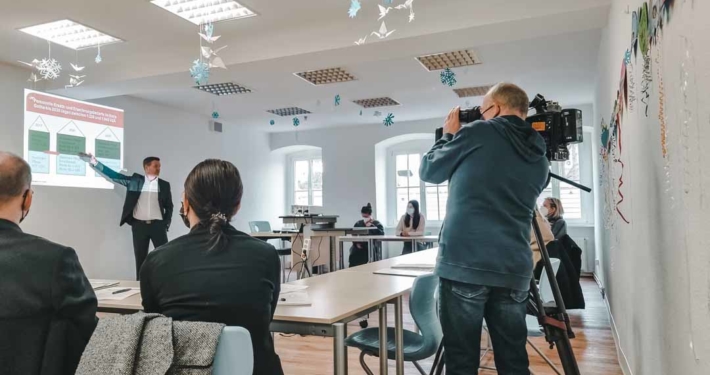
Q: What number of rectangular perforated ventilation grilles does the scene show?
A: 6